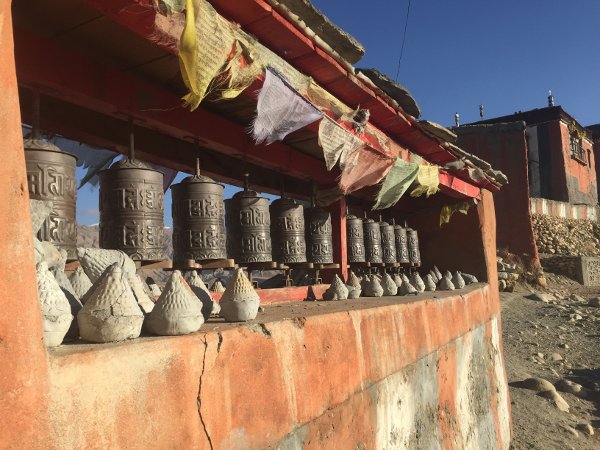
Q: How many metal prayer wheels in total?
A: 11